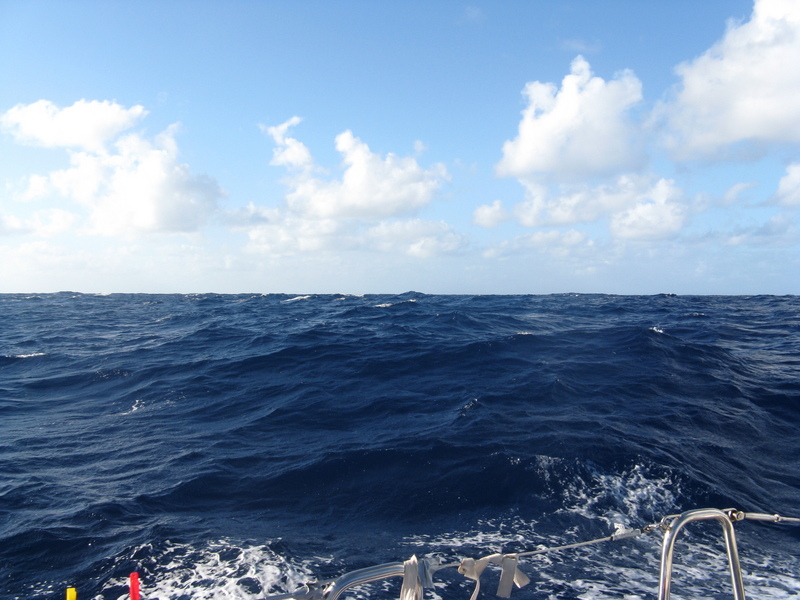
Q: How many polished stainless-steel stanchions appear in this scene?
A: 2